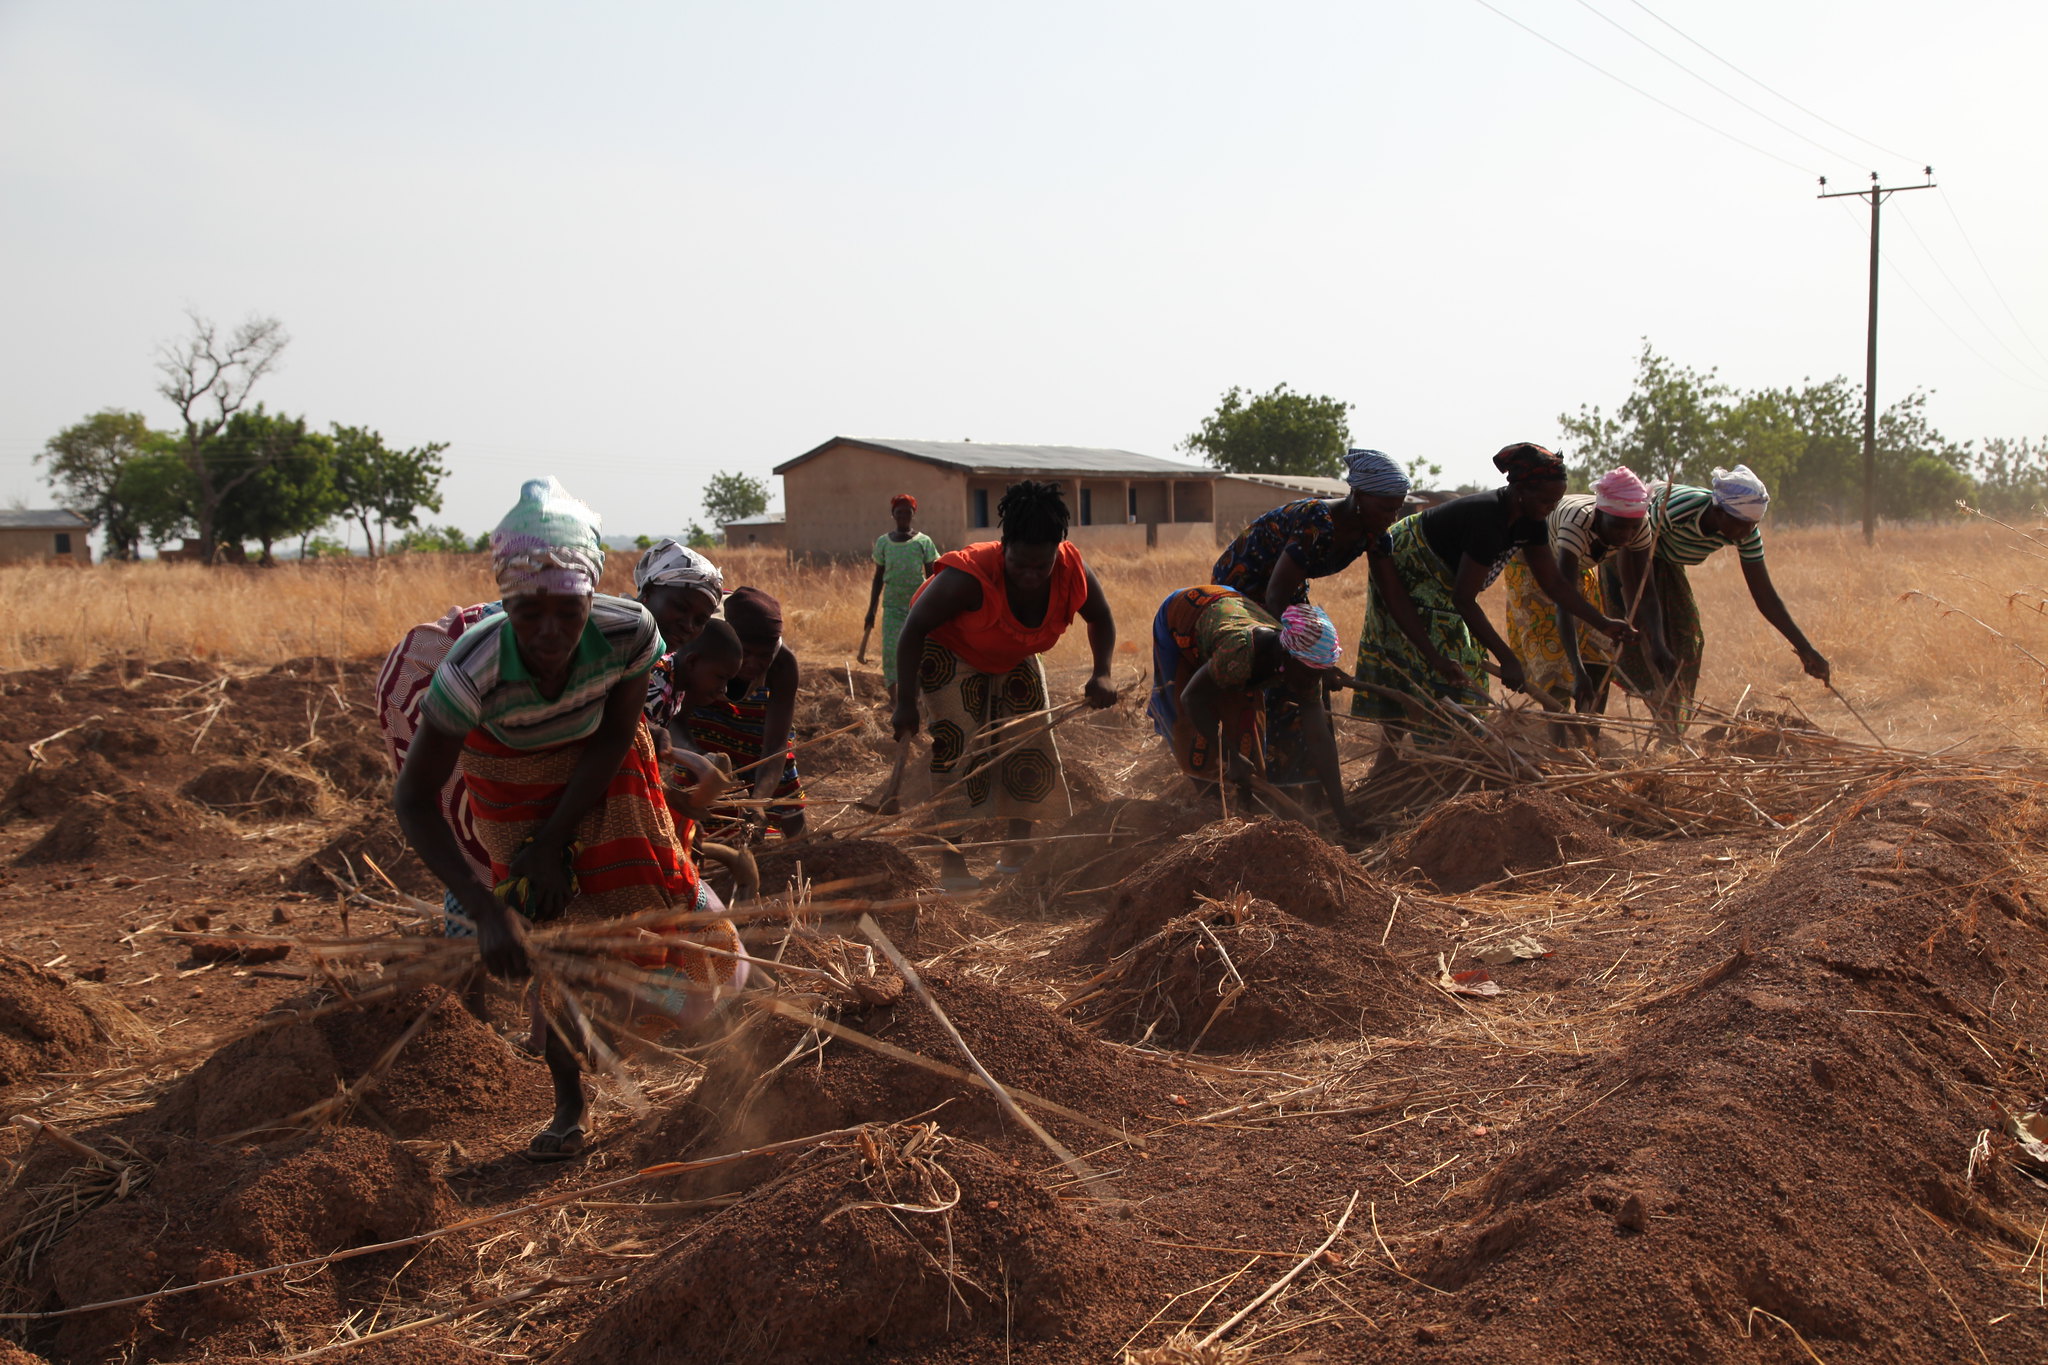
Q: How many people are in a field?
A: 11